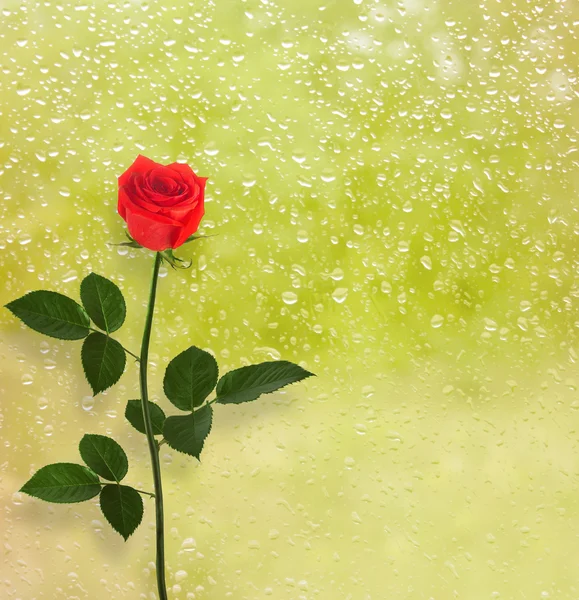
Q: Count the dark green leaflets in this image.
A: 10